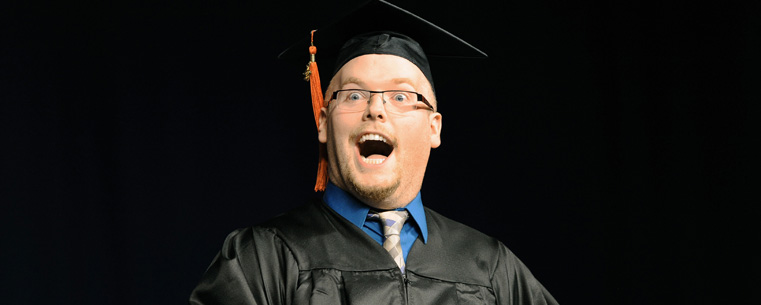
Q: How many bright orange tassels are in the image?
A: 1